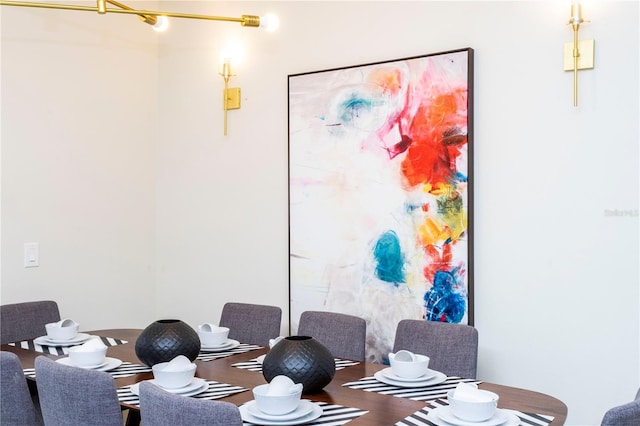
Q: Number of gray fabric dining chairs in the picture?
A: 8